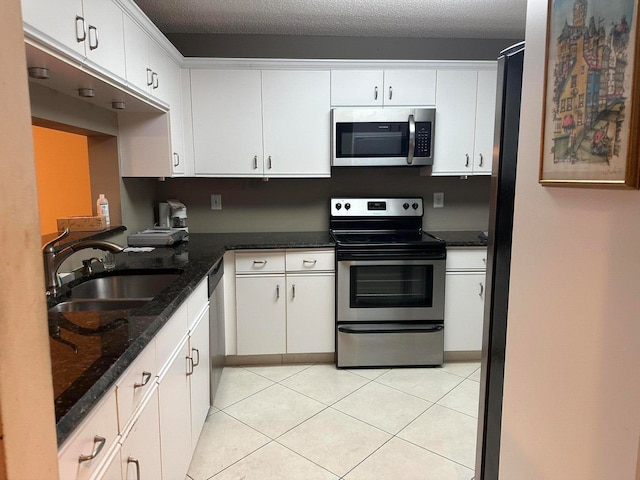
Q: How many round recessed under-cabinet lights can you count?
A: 3